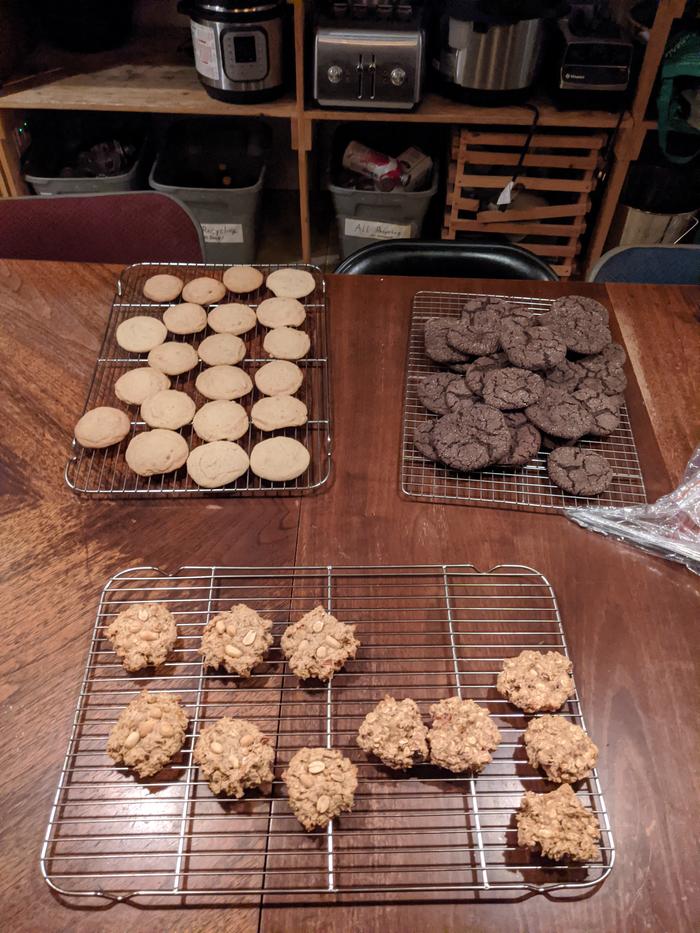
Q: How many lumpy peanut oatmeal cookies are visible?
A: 11